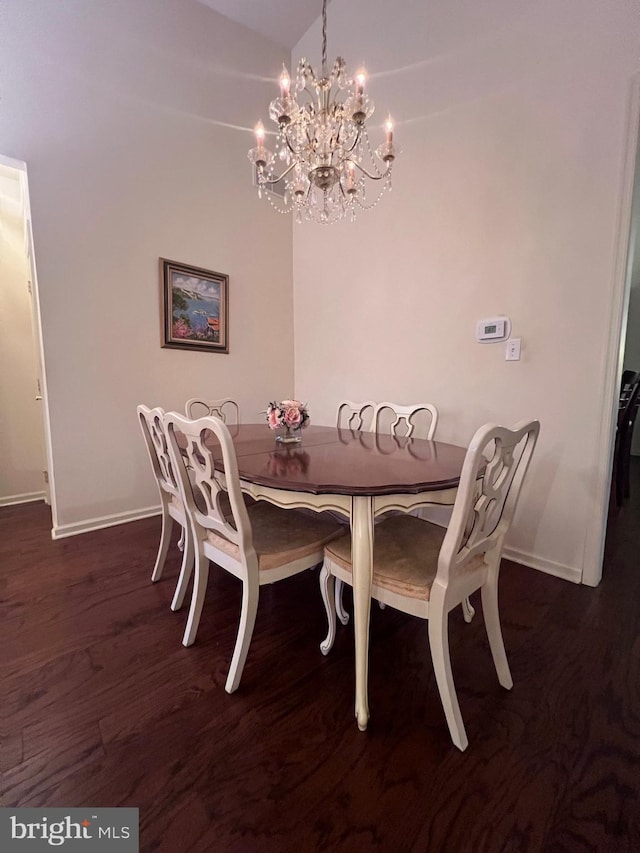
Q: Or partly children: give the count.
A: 0